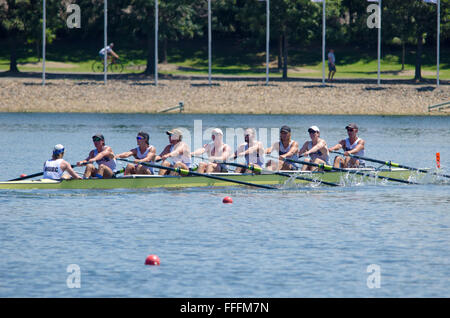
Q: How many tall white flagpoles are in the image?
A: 8